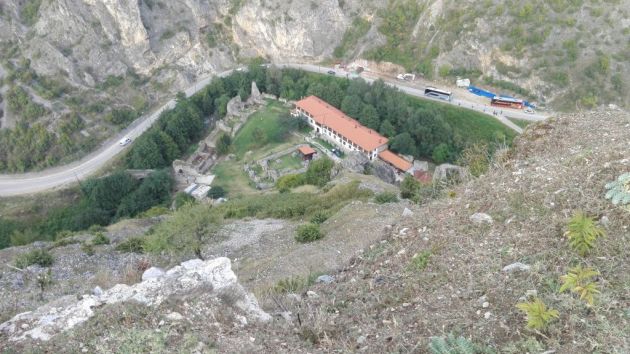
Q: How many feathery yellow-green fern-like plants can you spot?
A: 3